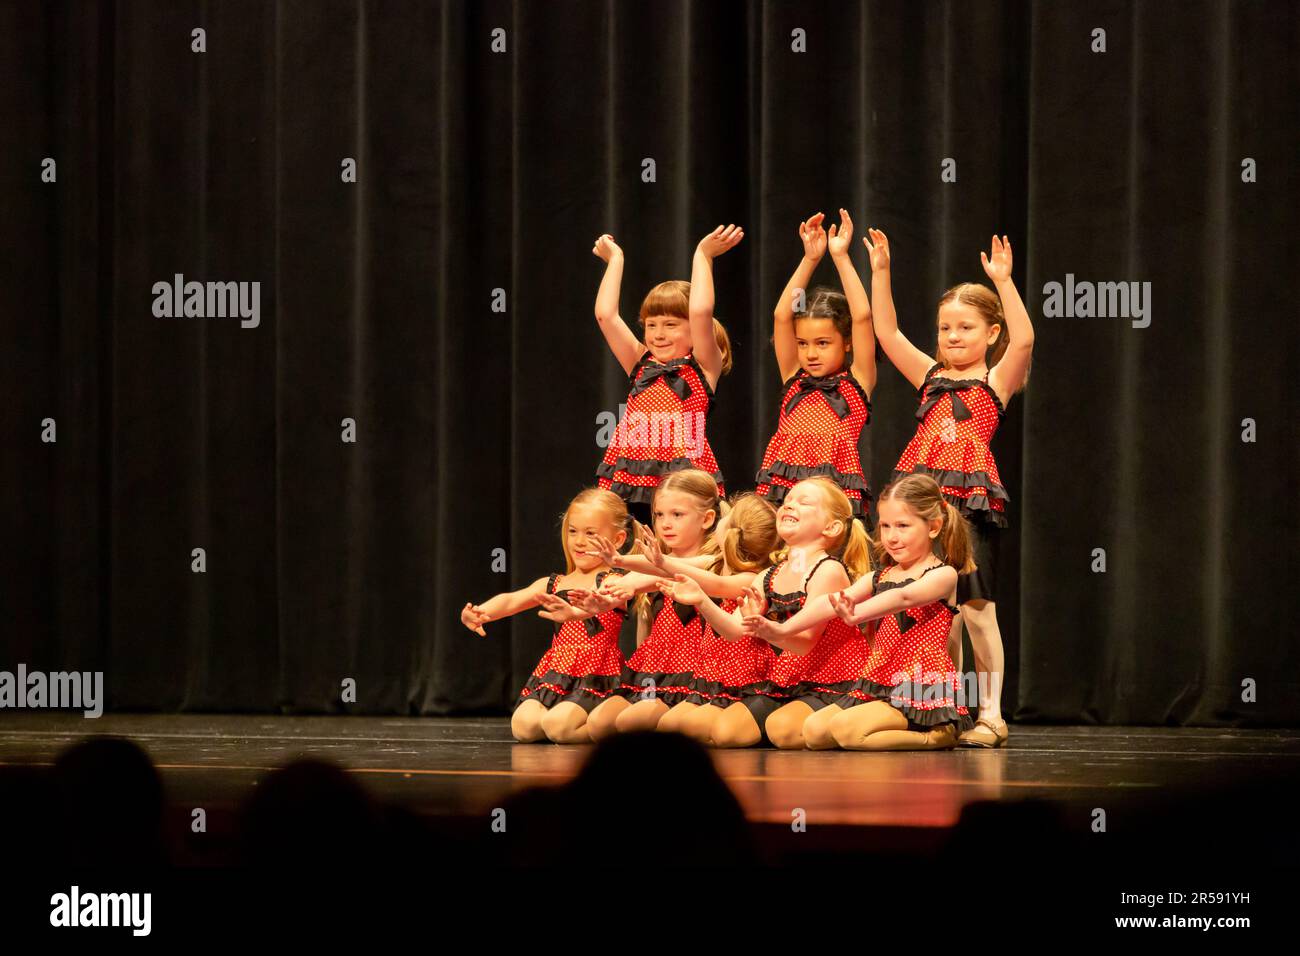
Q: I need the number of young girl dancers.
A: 8